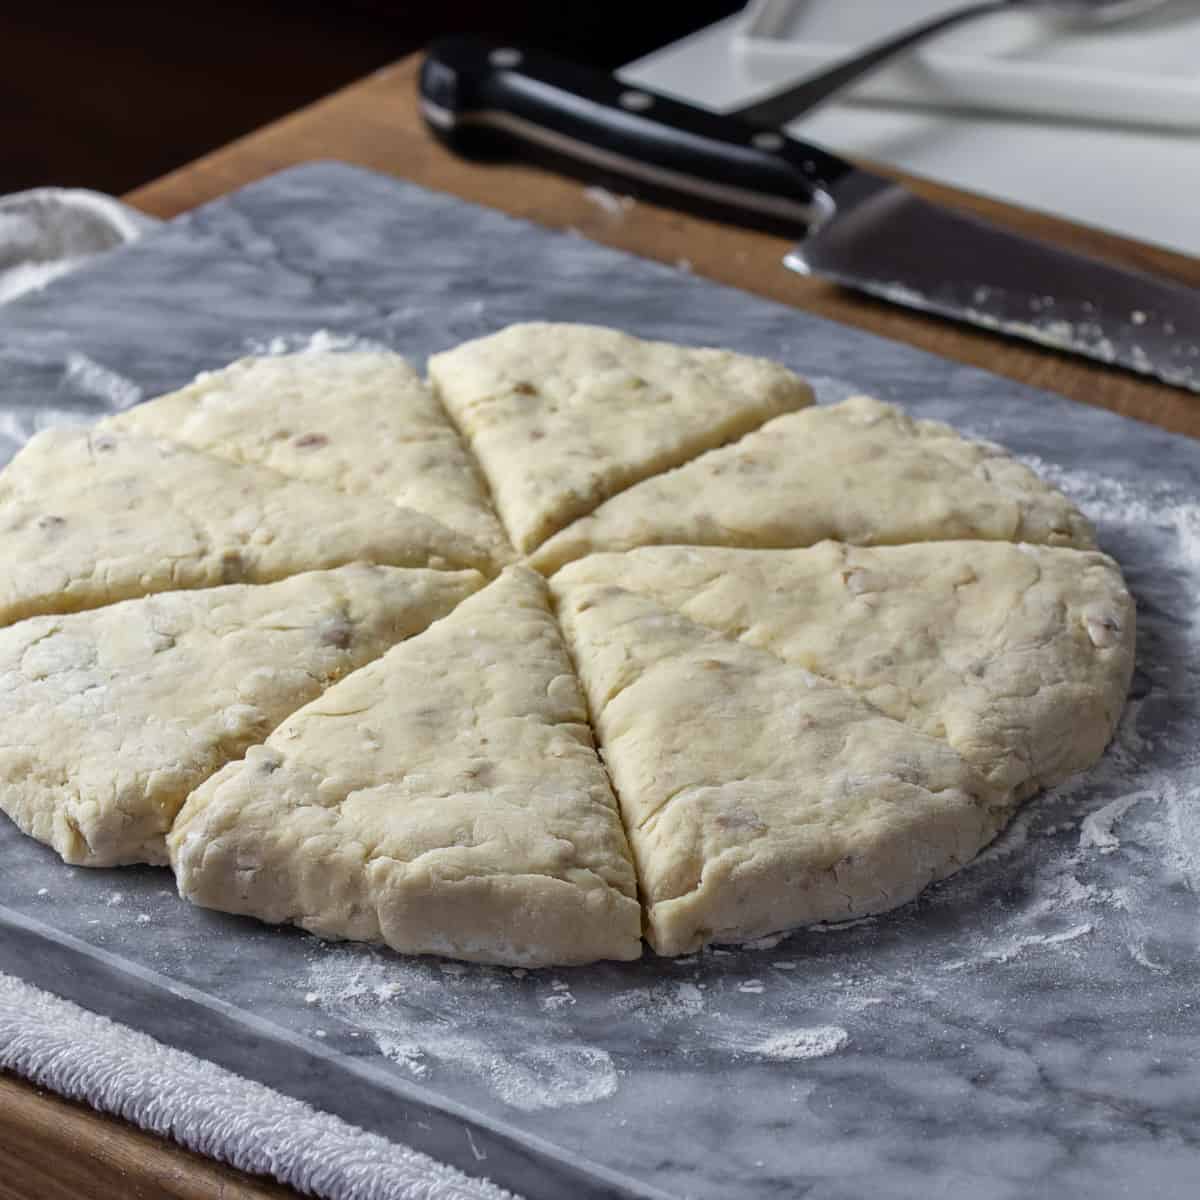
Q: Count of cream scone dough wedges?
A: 8